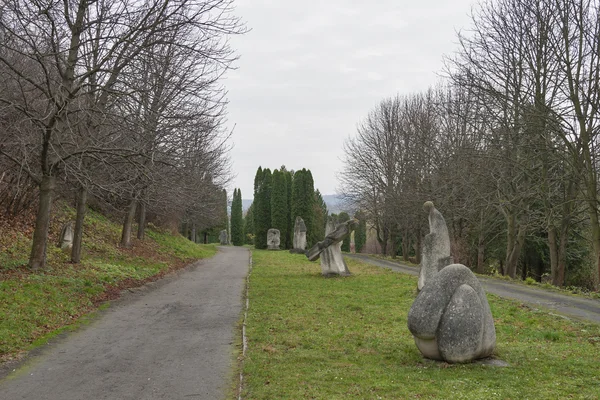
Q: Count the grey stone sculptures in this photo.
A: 7